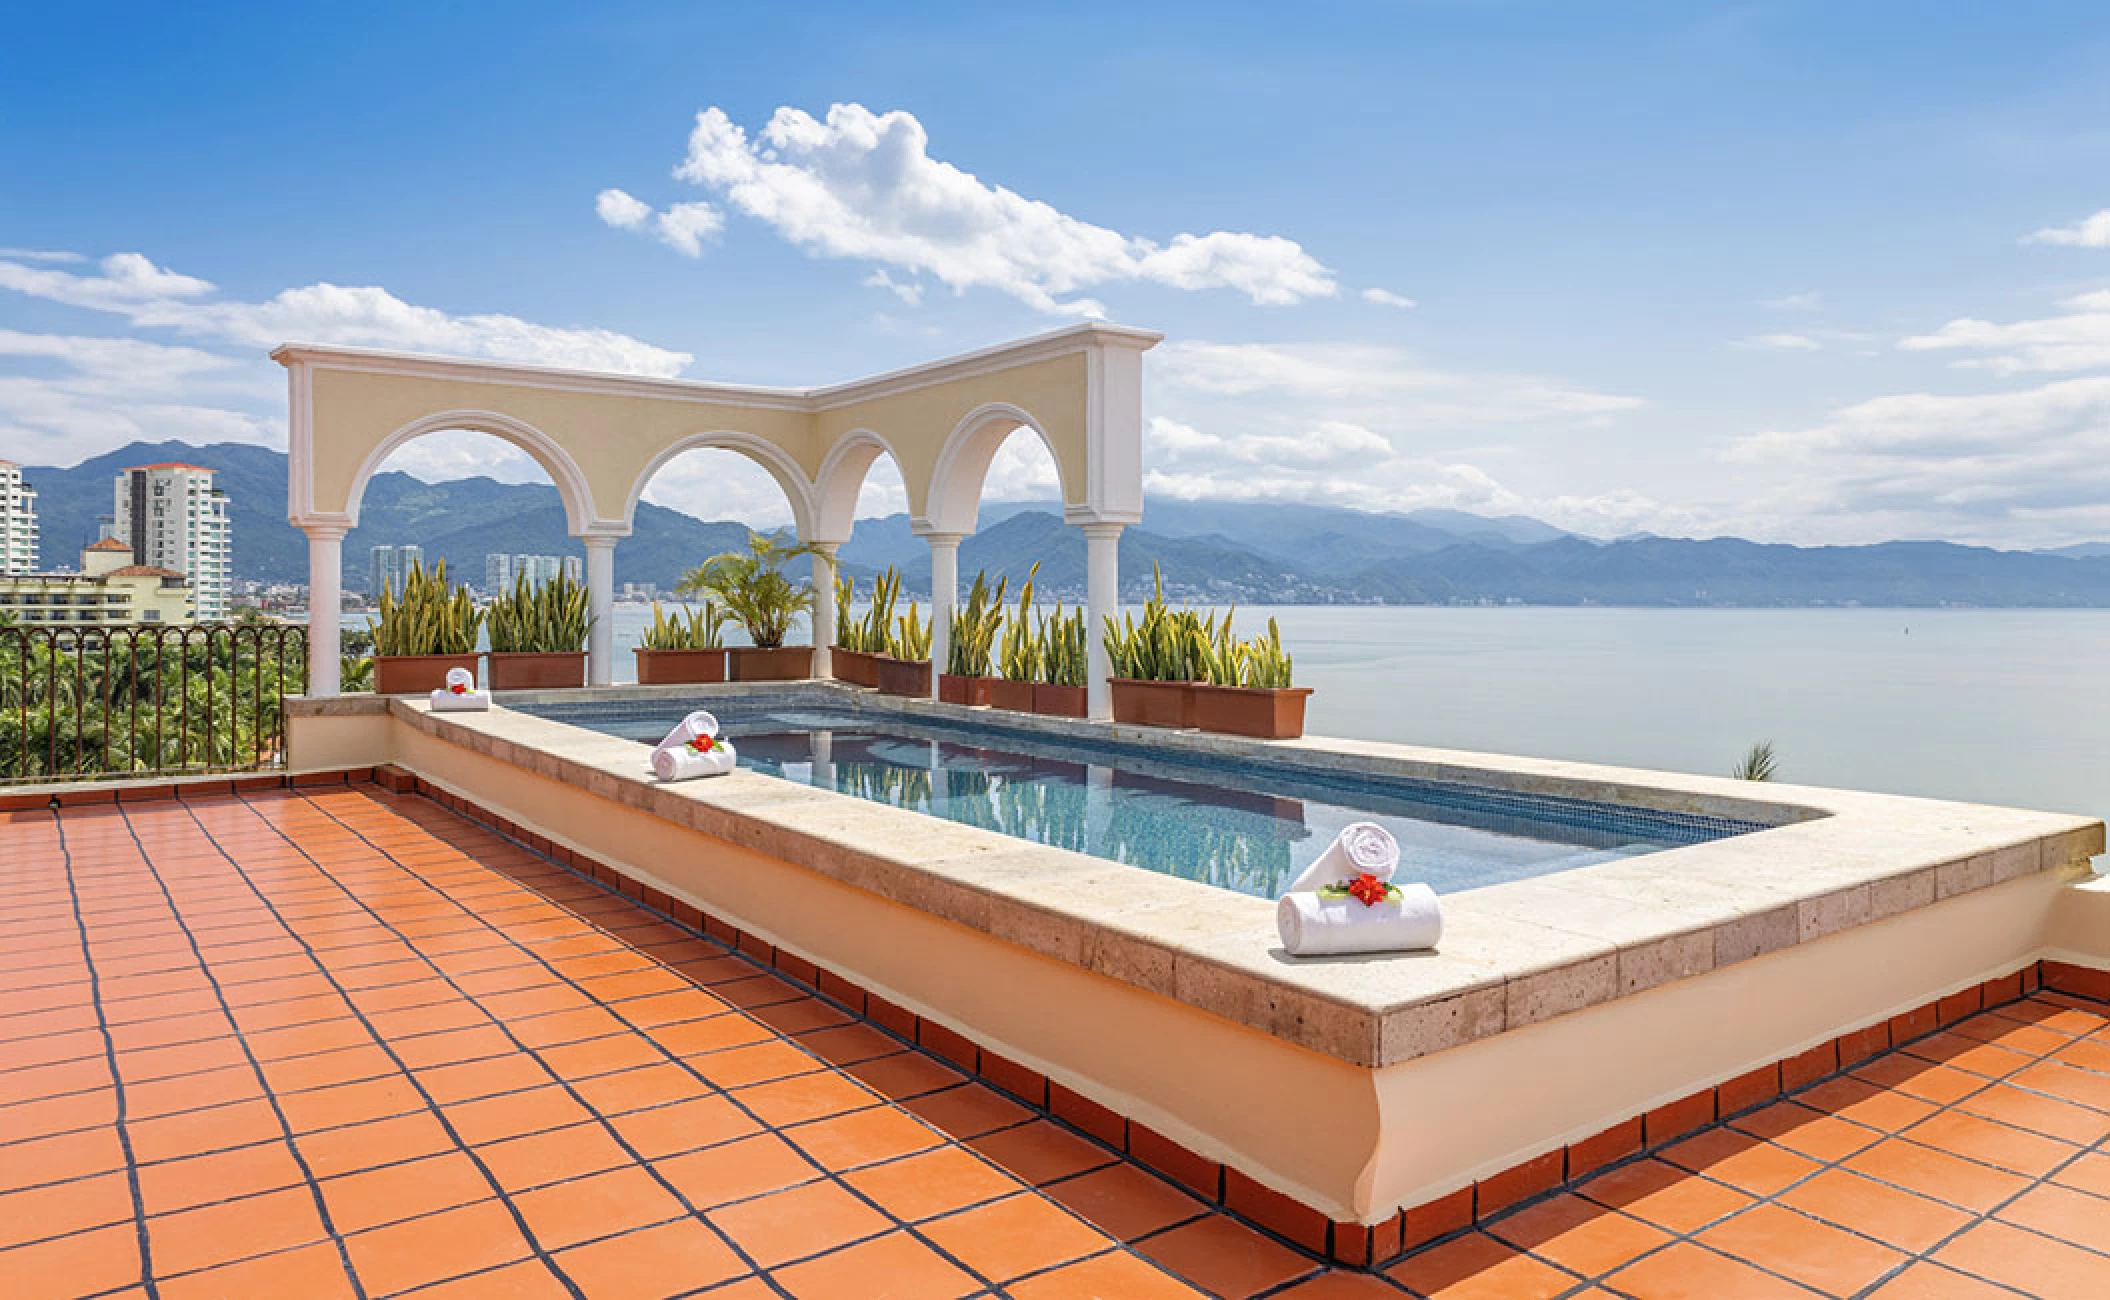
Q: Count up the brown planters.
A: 11